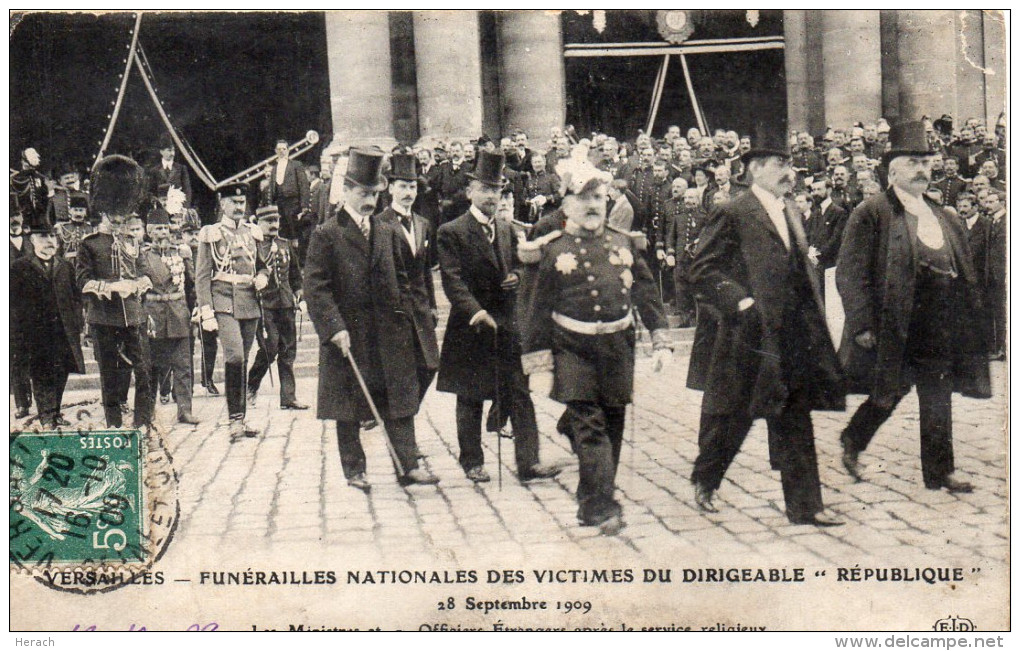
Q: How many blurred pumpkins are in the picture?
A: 0